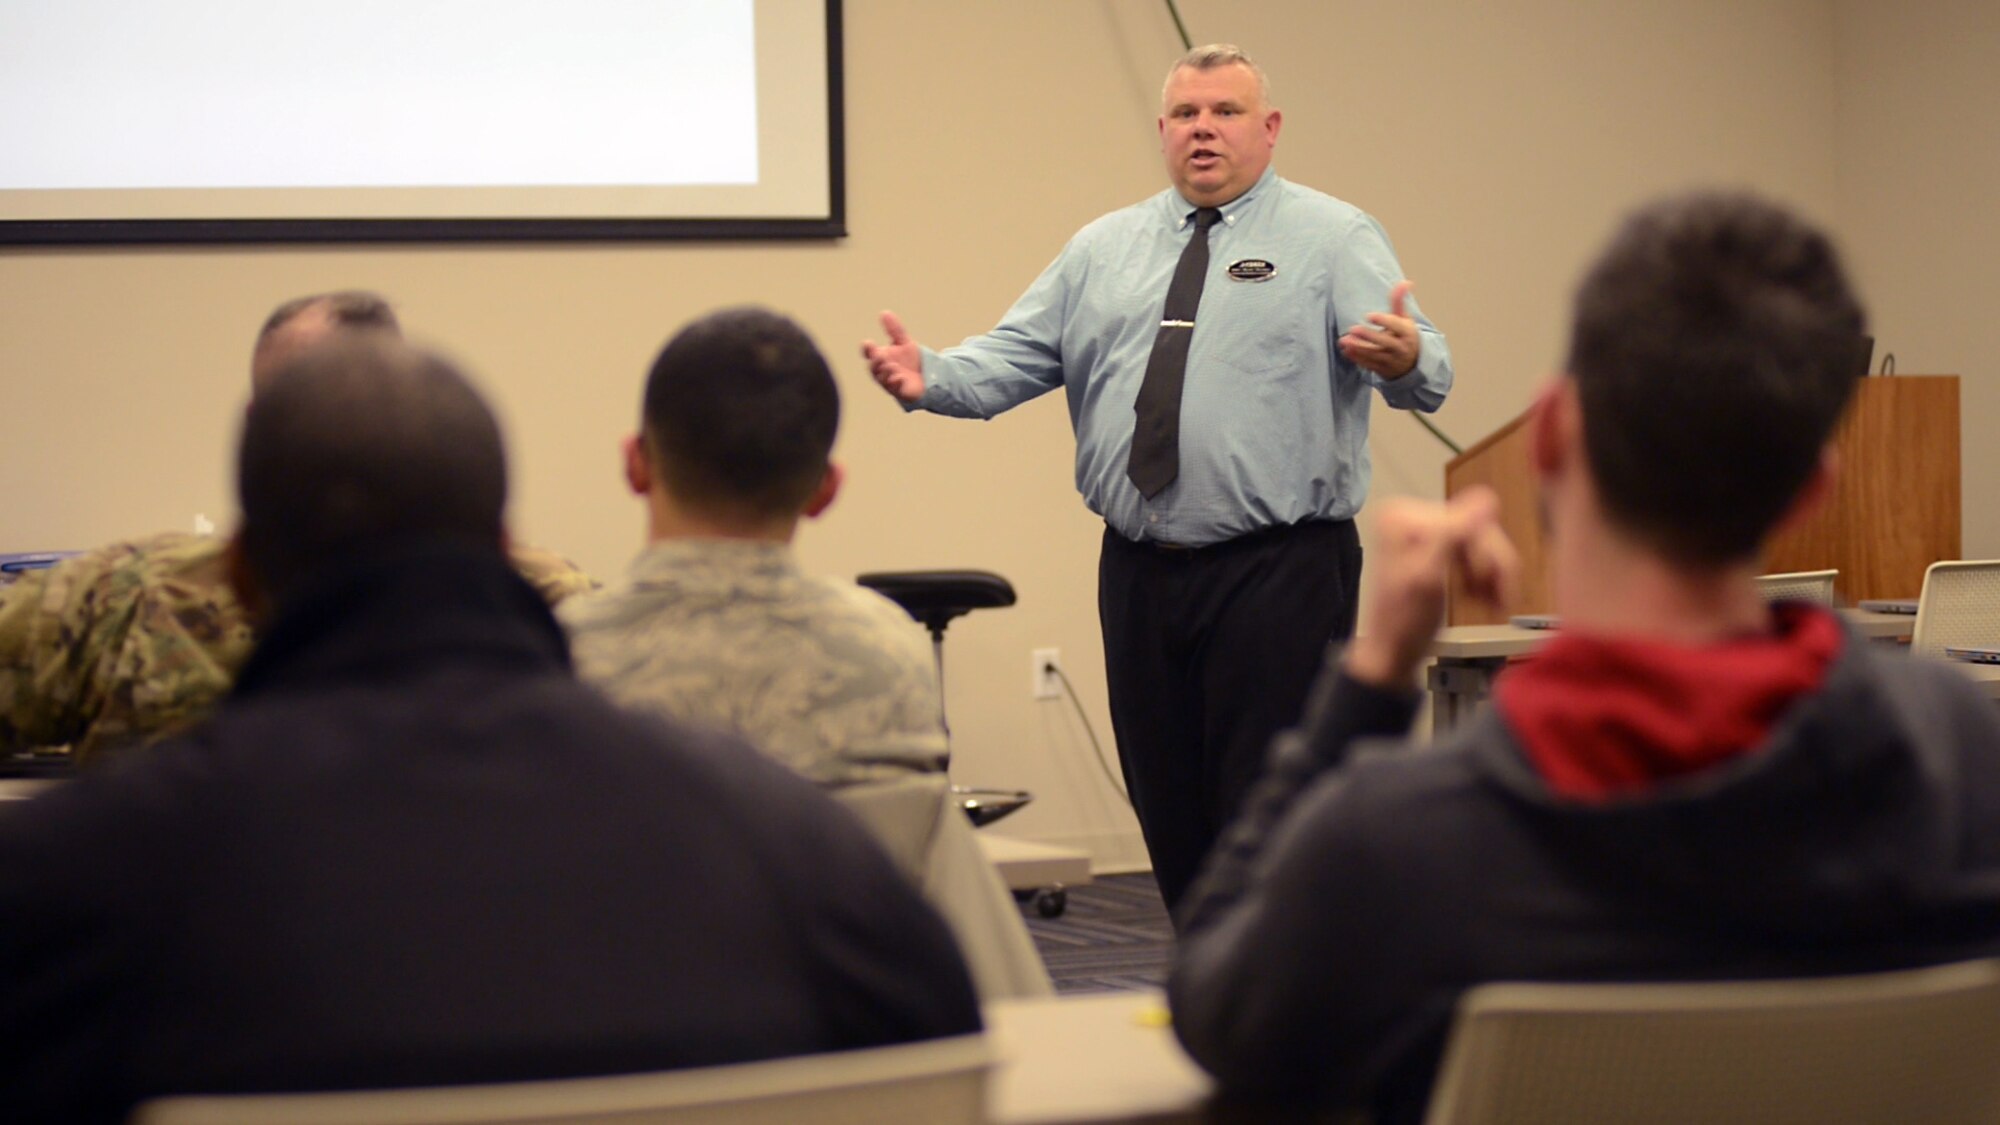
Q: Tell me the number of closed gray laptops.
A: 3